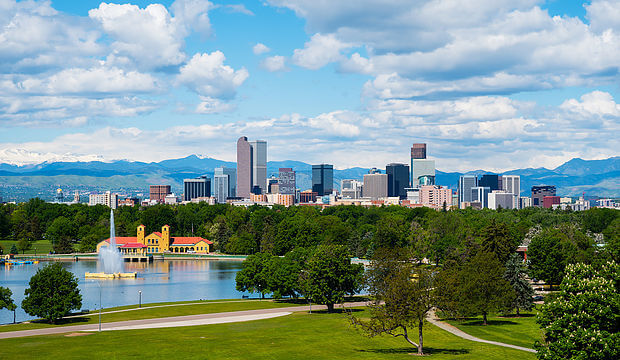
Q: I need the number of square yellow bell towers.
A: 2